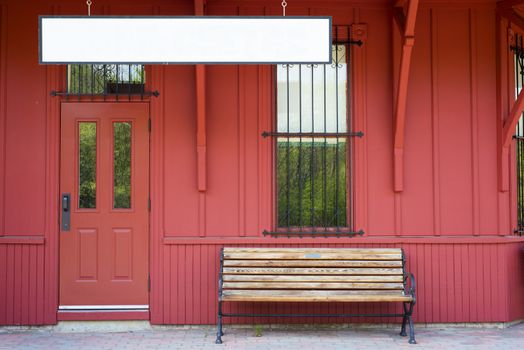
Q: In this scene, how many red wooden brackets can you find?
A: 3